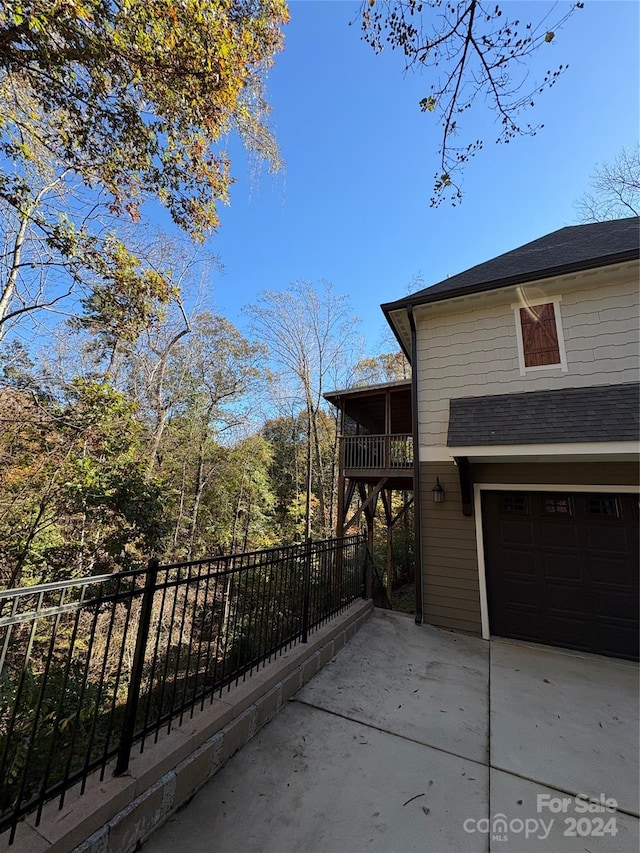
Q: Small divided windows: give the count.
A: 3